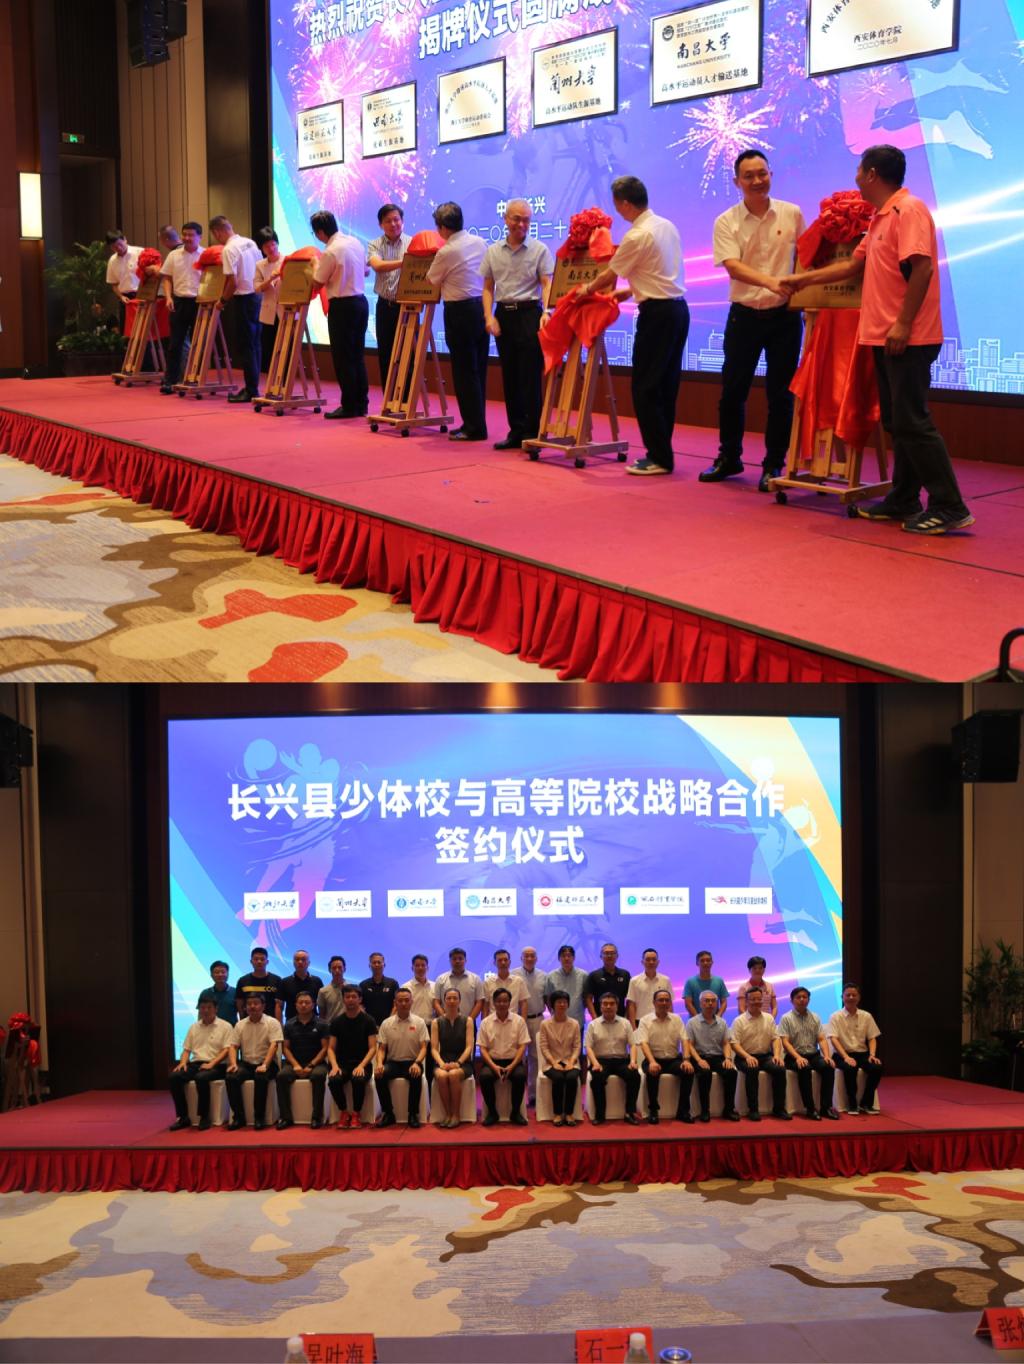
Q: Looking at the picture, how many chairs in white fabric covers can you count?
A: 14